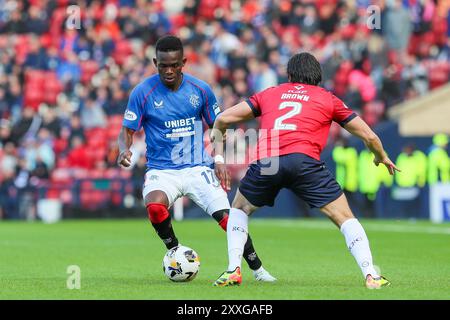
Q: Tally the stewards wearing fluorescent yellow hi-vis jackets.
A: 4